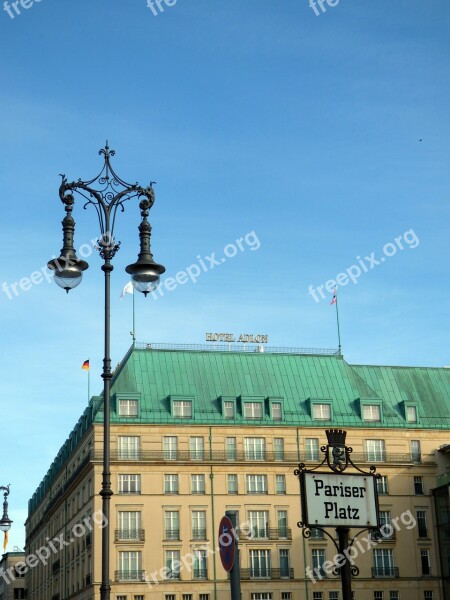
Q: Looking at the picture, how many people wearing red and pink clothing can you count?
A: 0